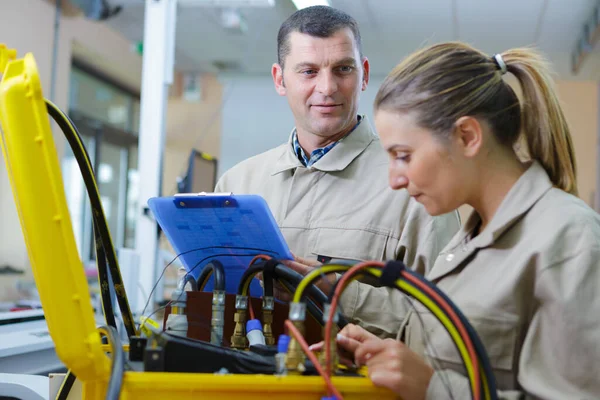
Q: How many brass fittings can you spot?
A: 4